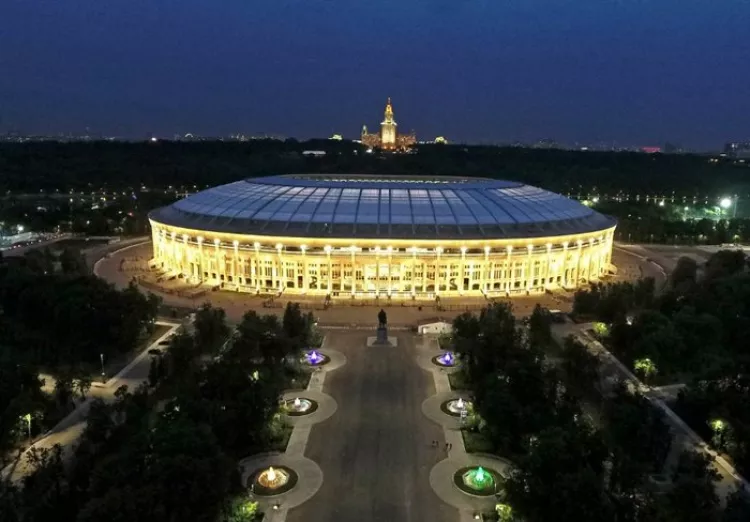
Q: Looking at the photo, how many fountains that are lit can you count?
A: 6